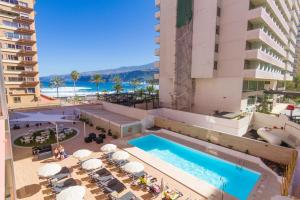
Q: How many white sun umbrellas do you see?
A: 7